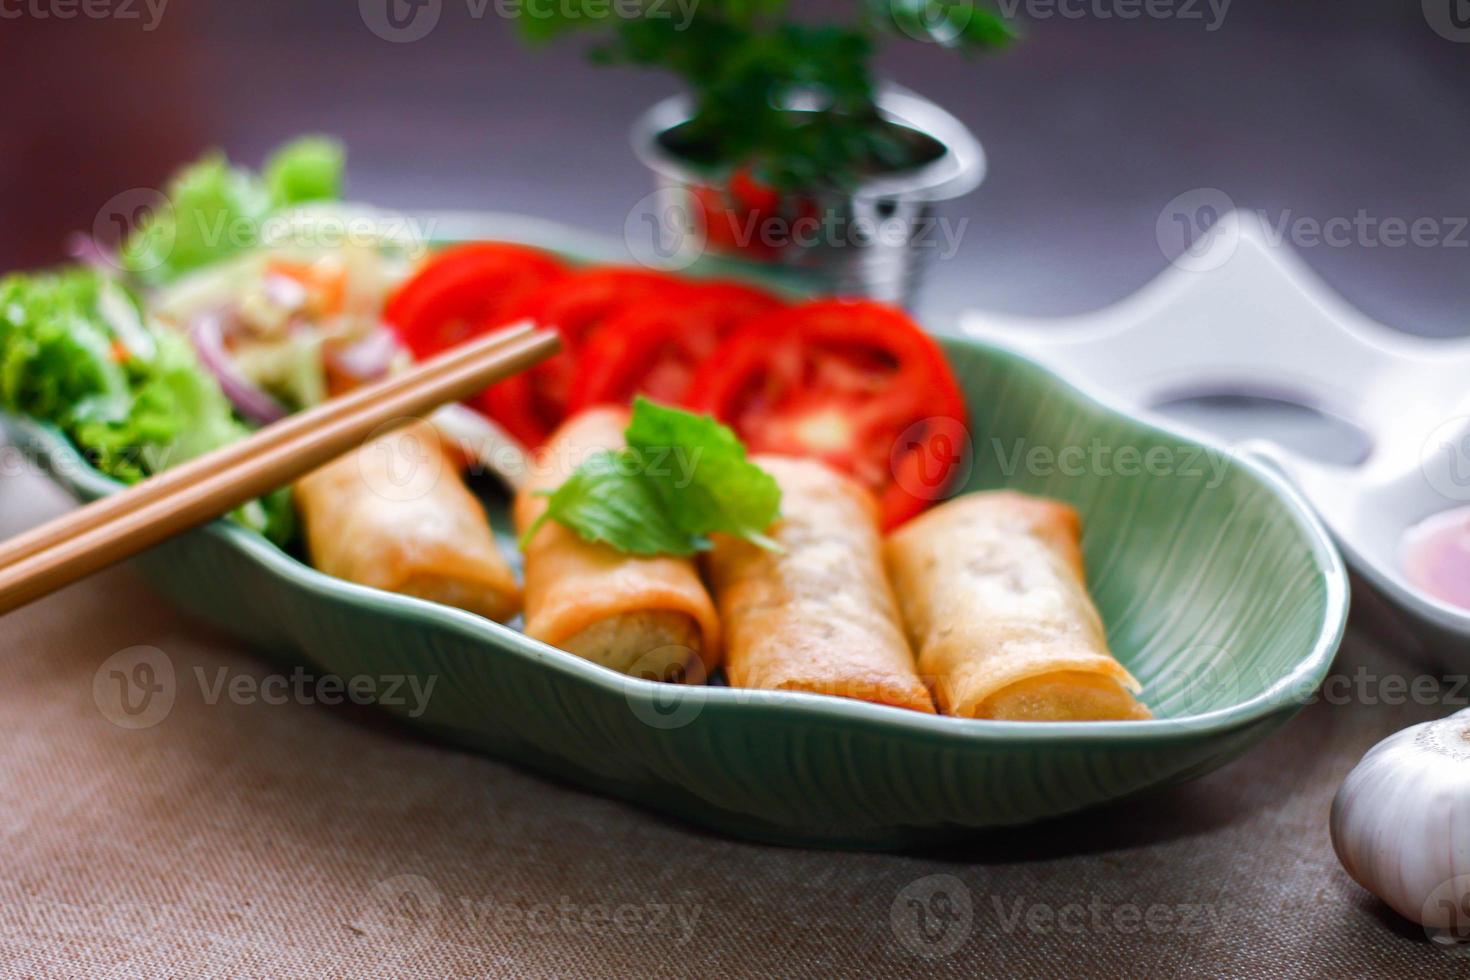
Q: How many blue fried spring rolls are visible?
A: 0